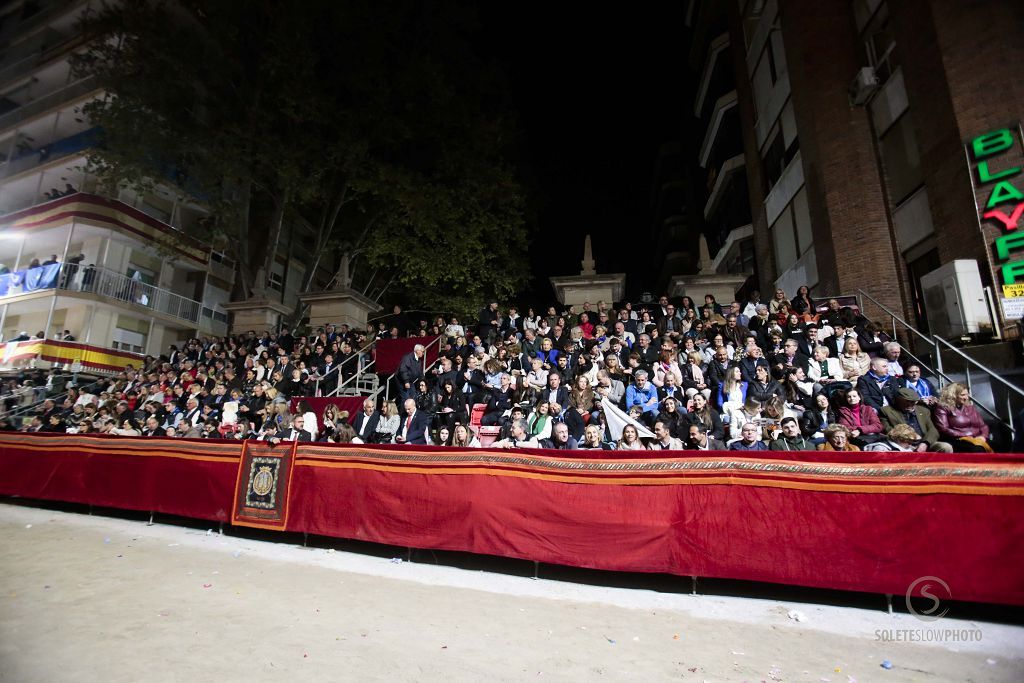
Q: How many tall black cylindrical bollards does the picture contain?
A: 0